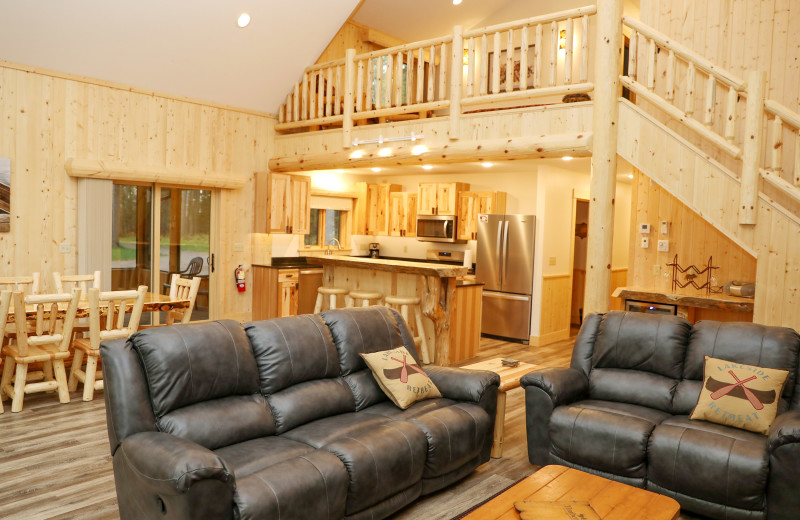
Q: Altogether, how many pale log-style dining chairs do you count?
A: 6